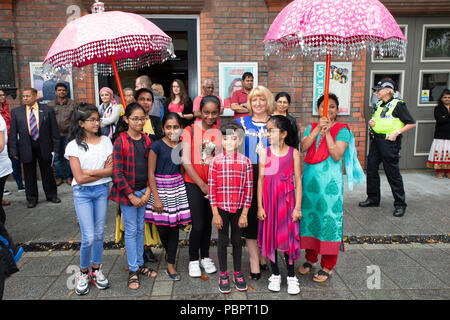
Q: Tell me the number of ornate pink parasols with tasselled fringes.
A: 2